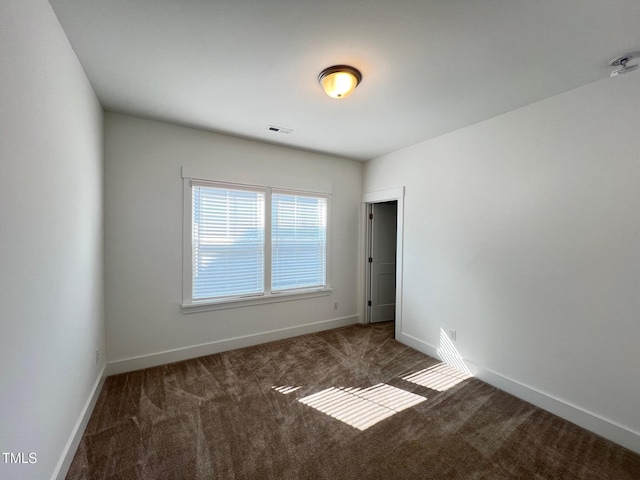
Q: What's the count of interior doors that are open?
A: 1